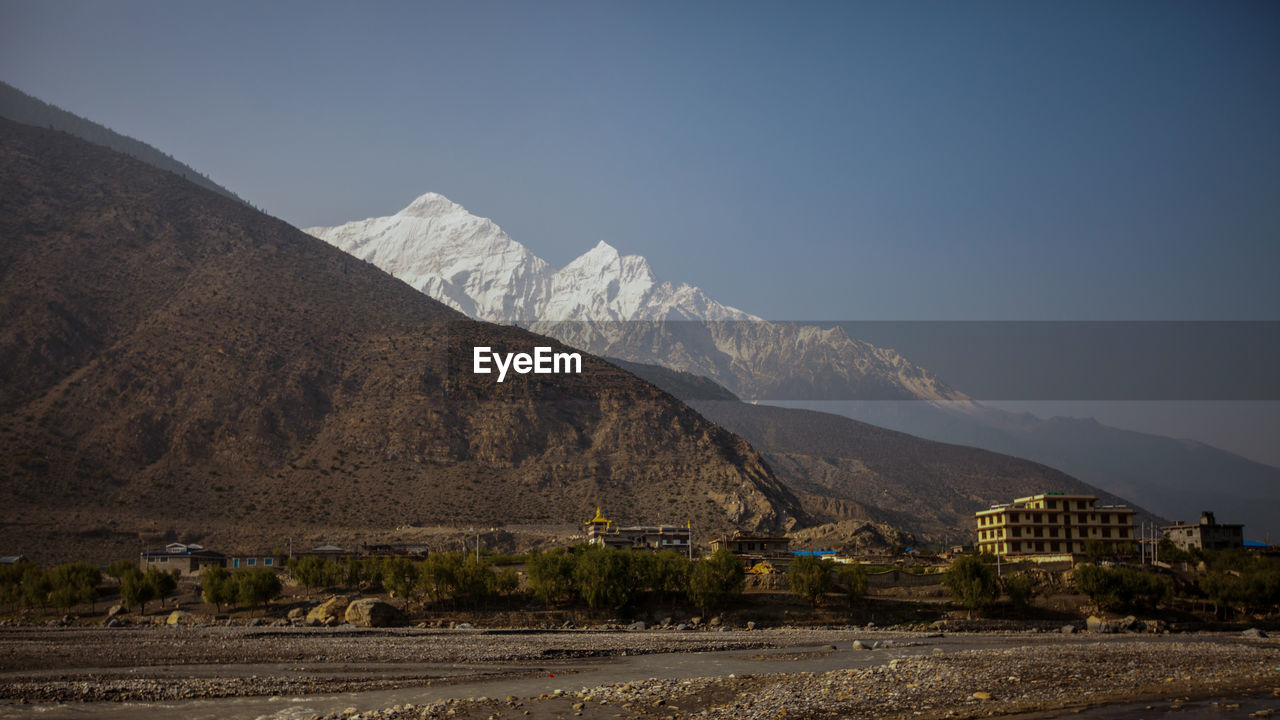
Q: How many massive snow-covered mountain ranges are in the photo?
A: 1